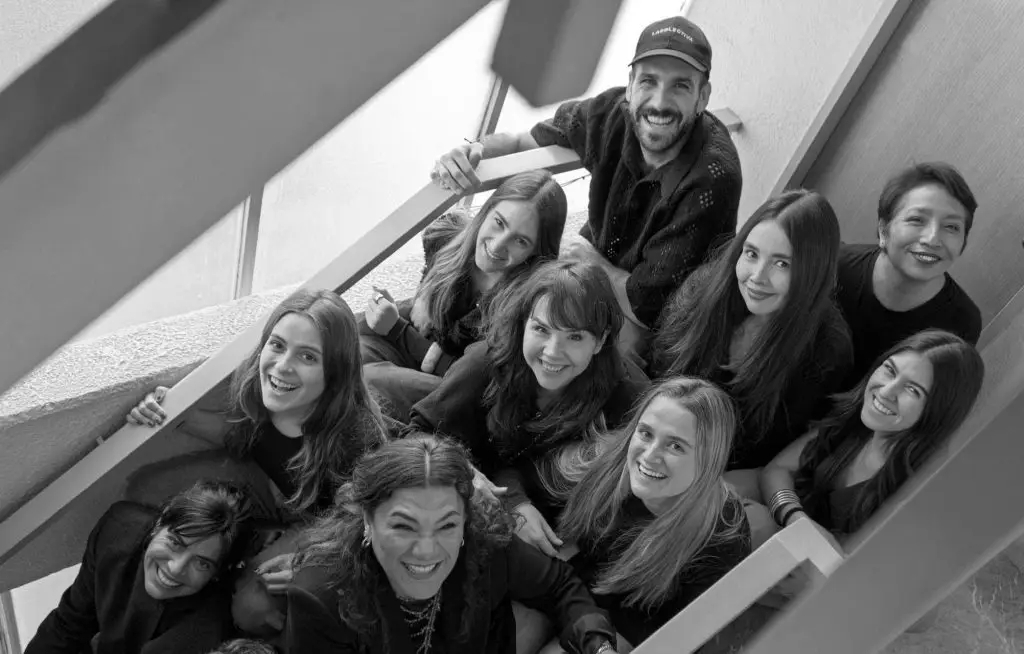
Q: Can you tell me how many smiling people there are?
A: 10